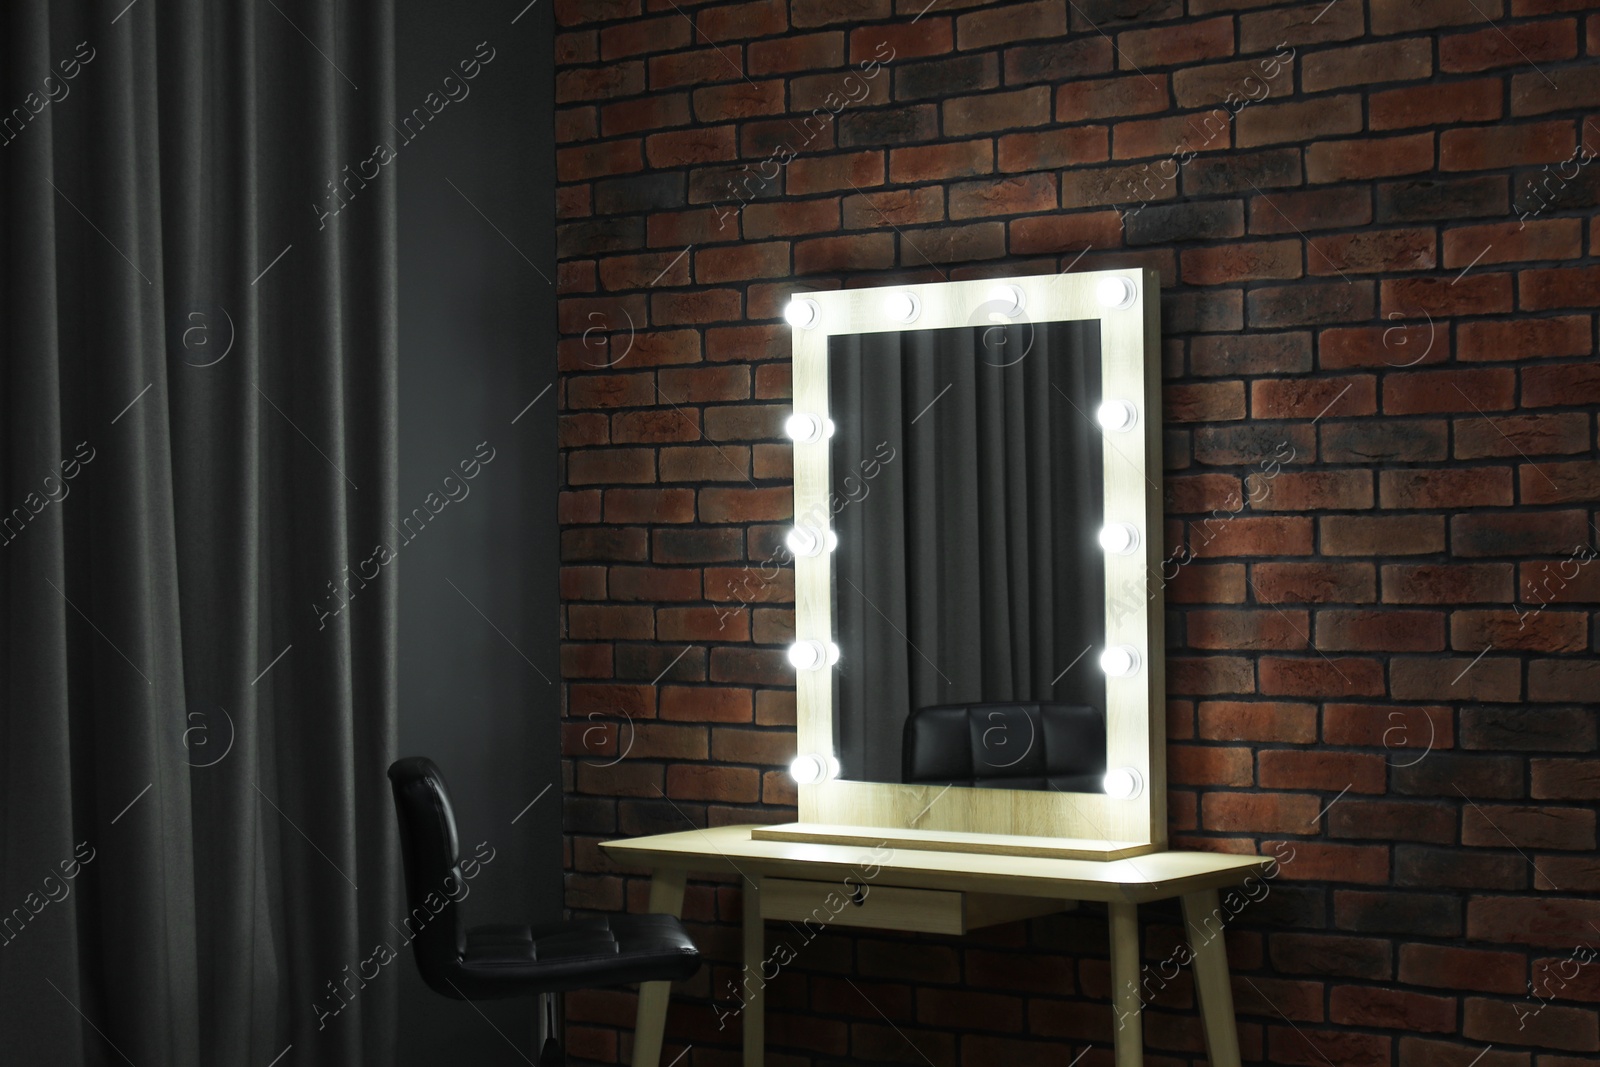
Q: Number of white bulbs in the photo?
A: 12